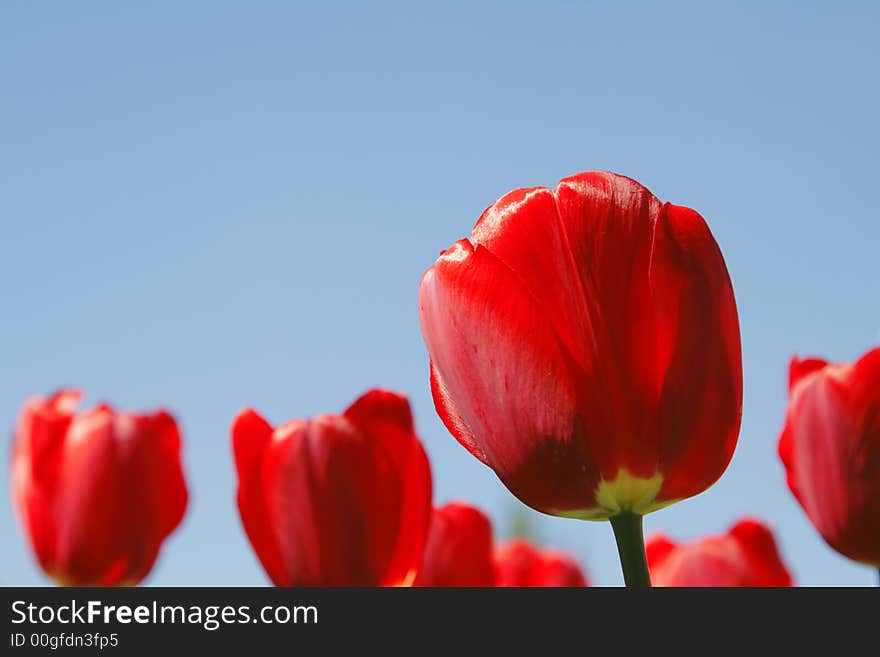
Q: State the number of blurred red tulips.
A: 6